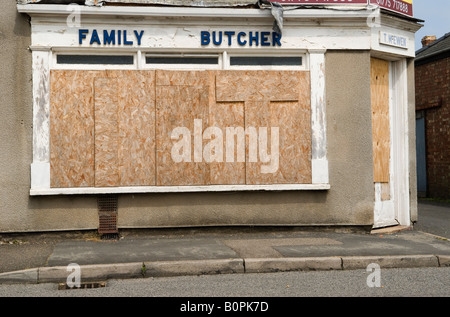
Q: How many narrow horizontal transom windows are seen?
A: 3